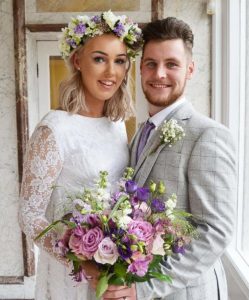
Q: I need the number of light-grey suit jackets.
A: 1